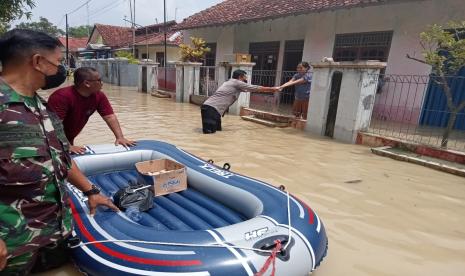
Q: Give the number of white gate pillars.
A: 4